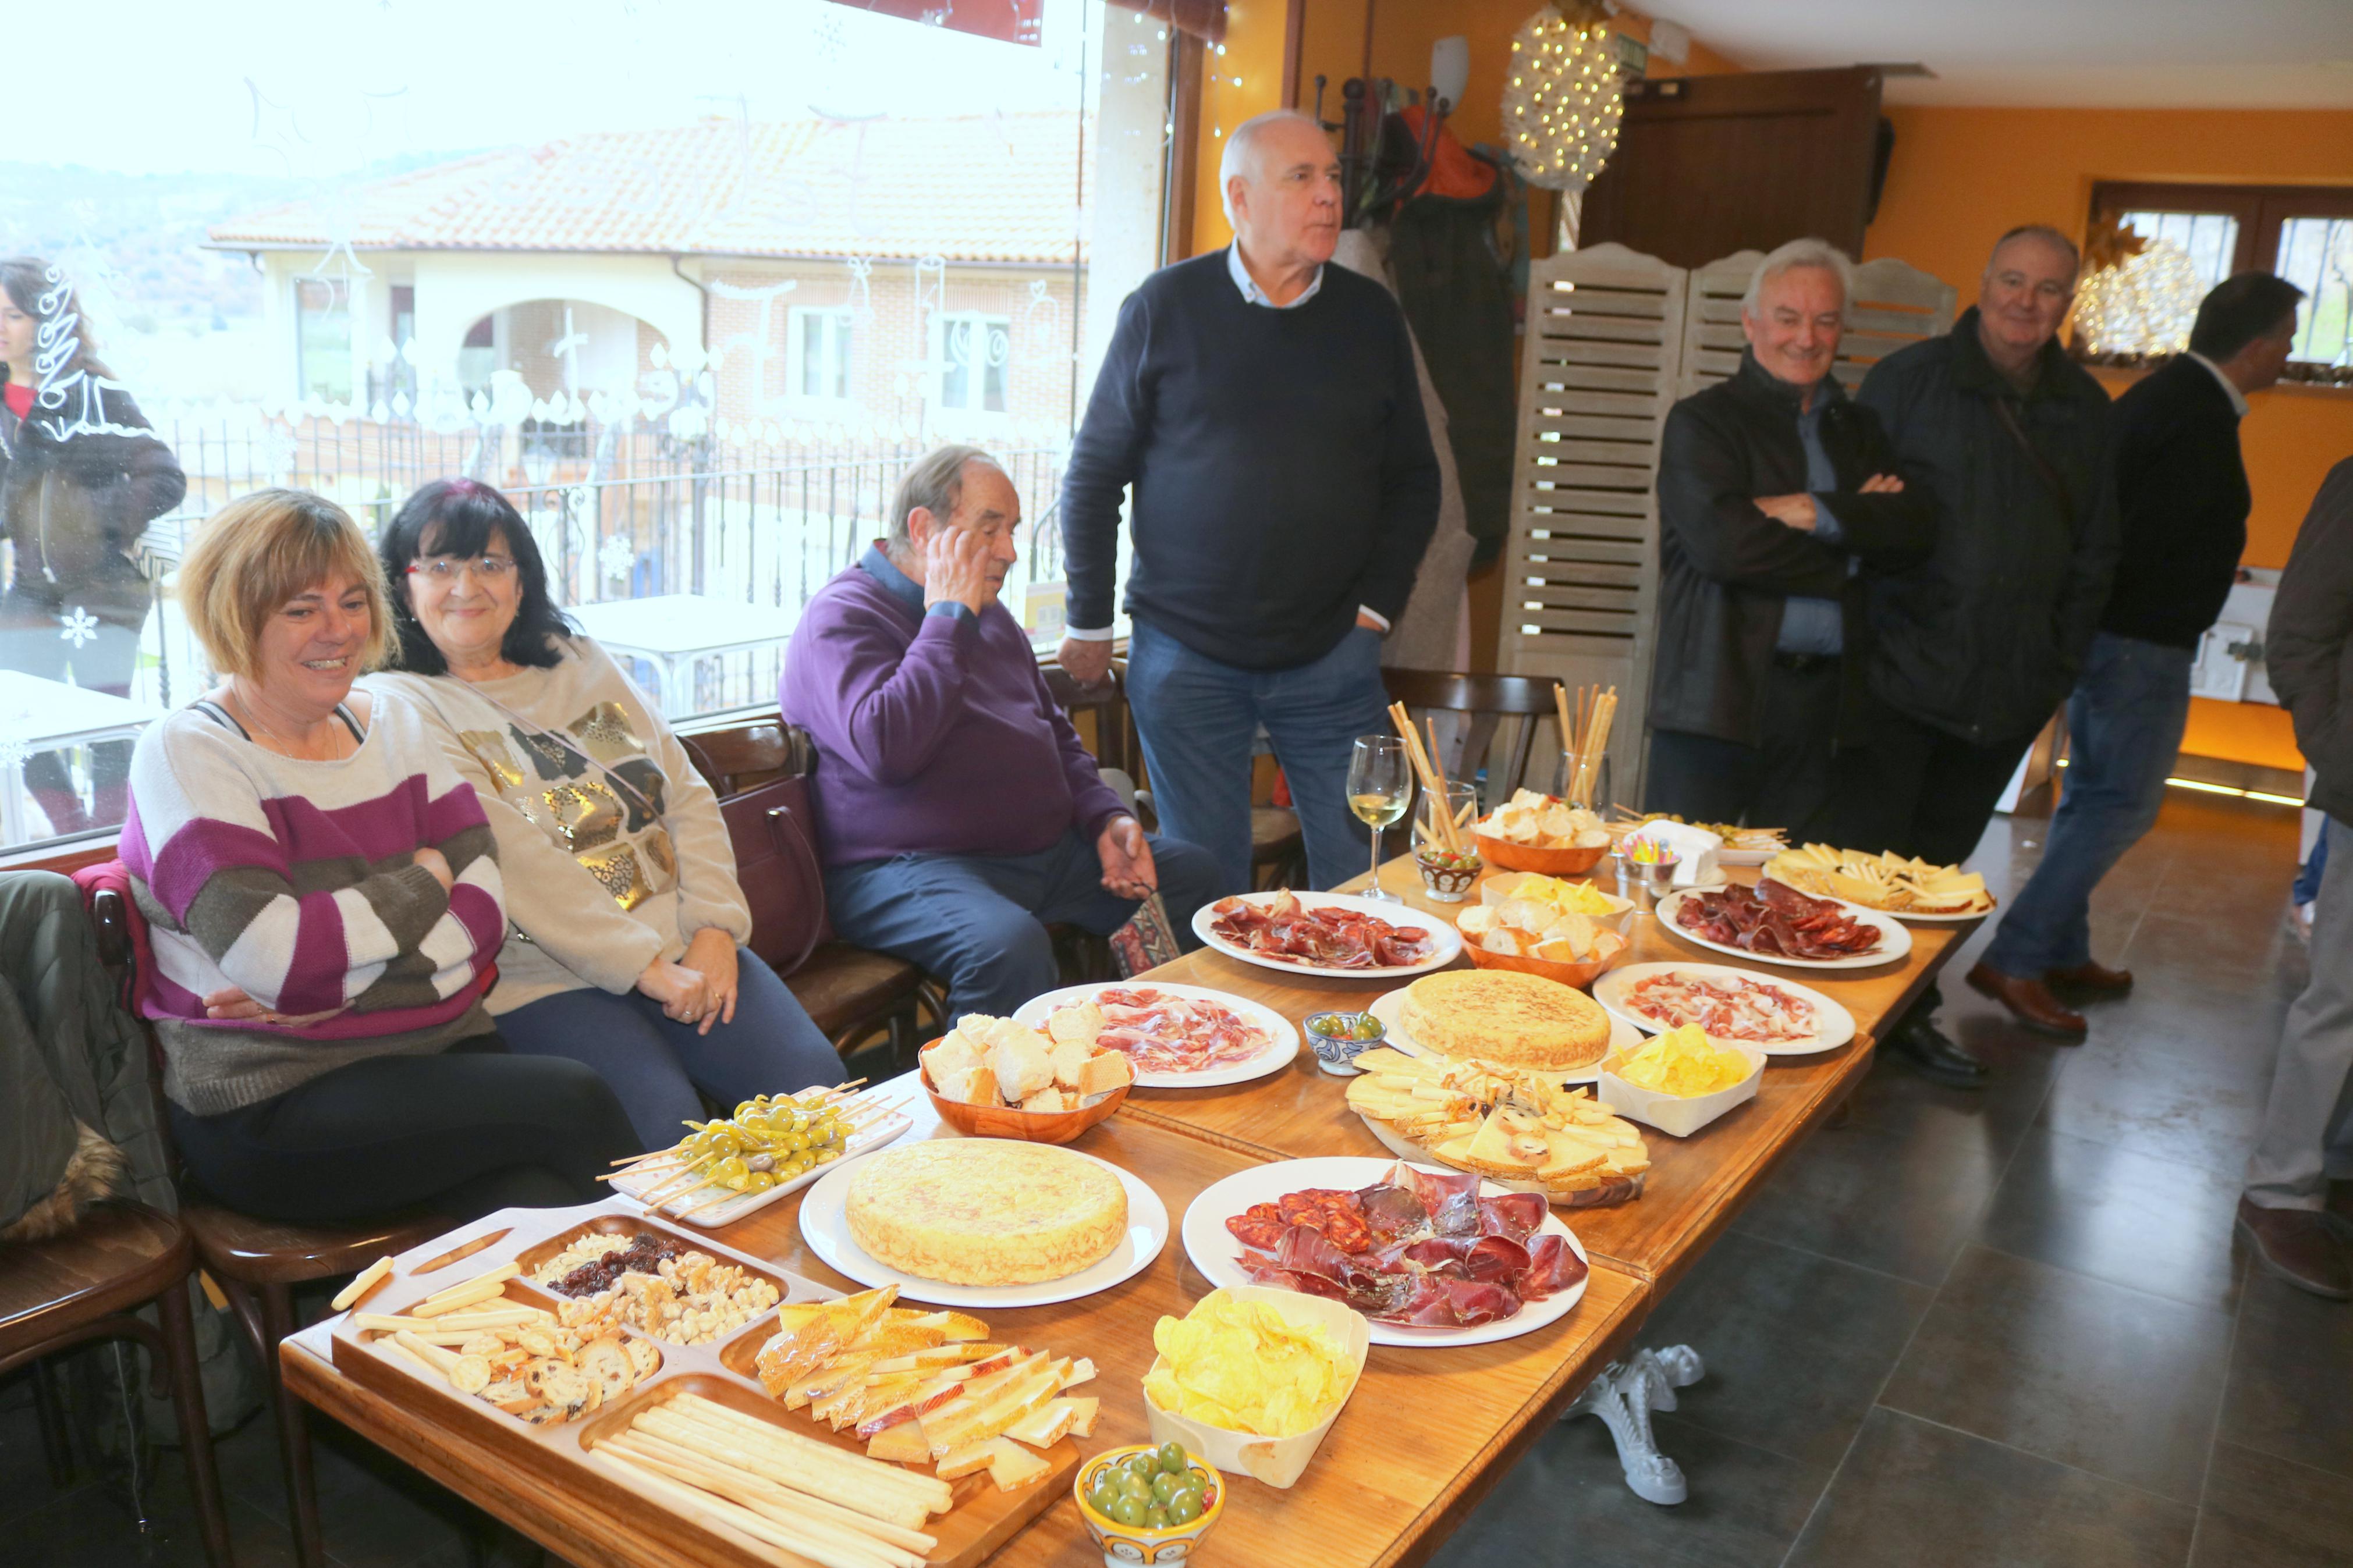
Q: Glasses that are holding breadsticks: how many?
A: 2